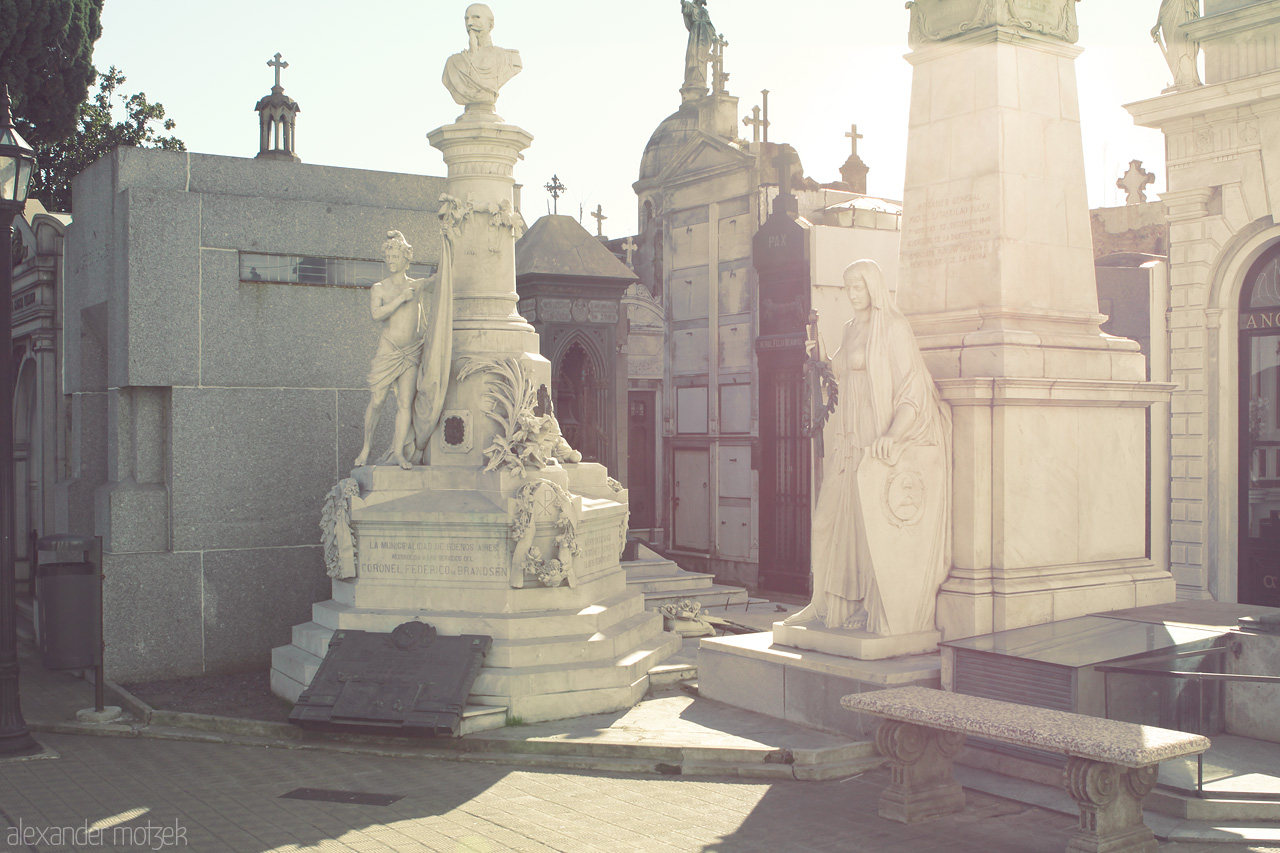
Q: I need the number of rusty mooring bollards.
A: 0